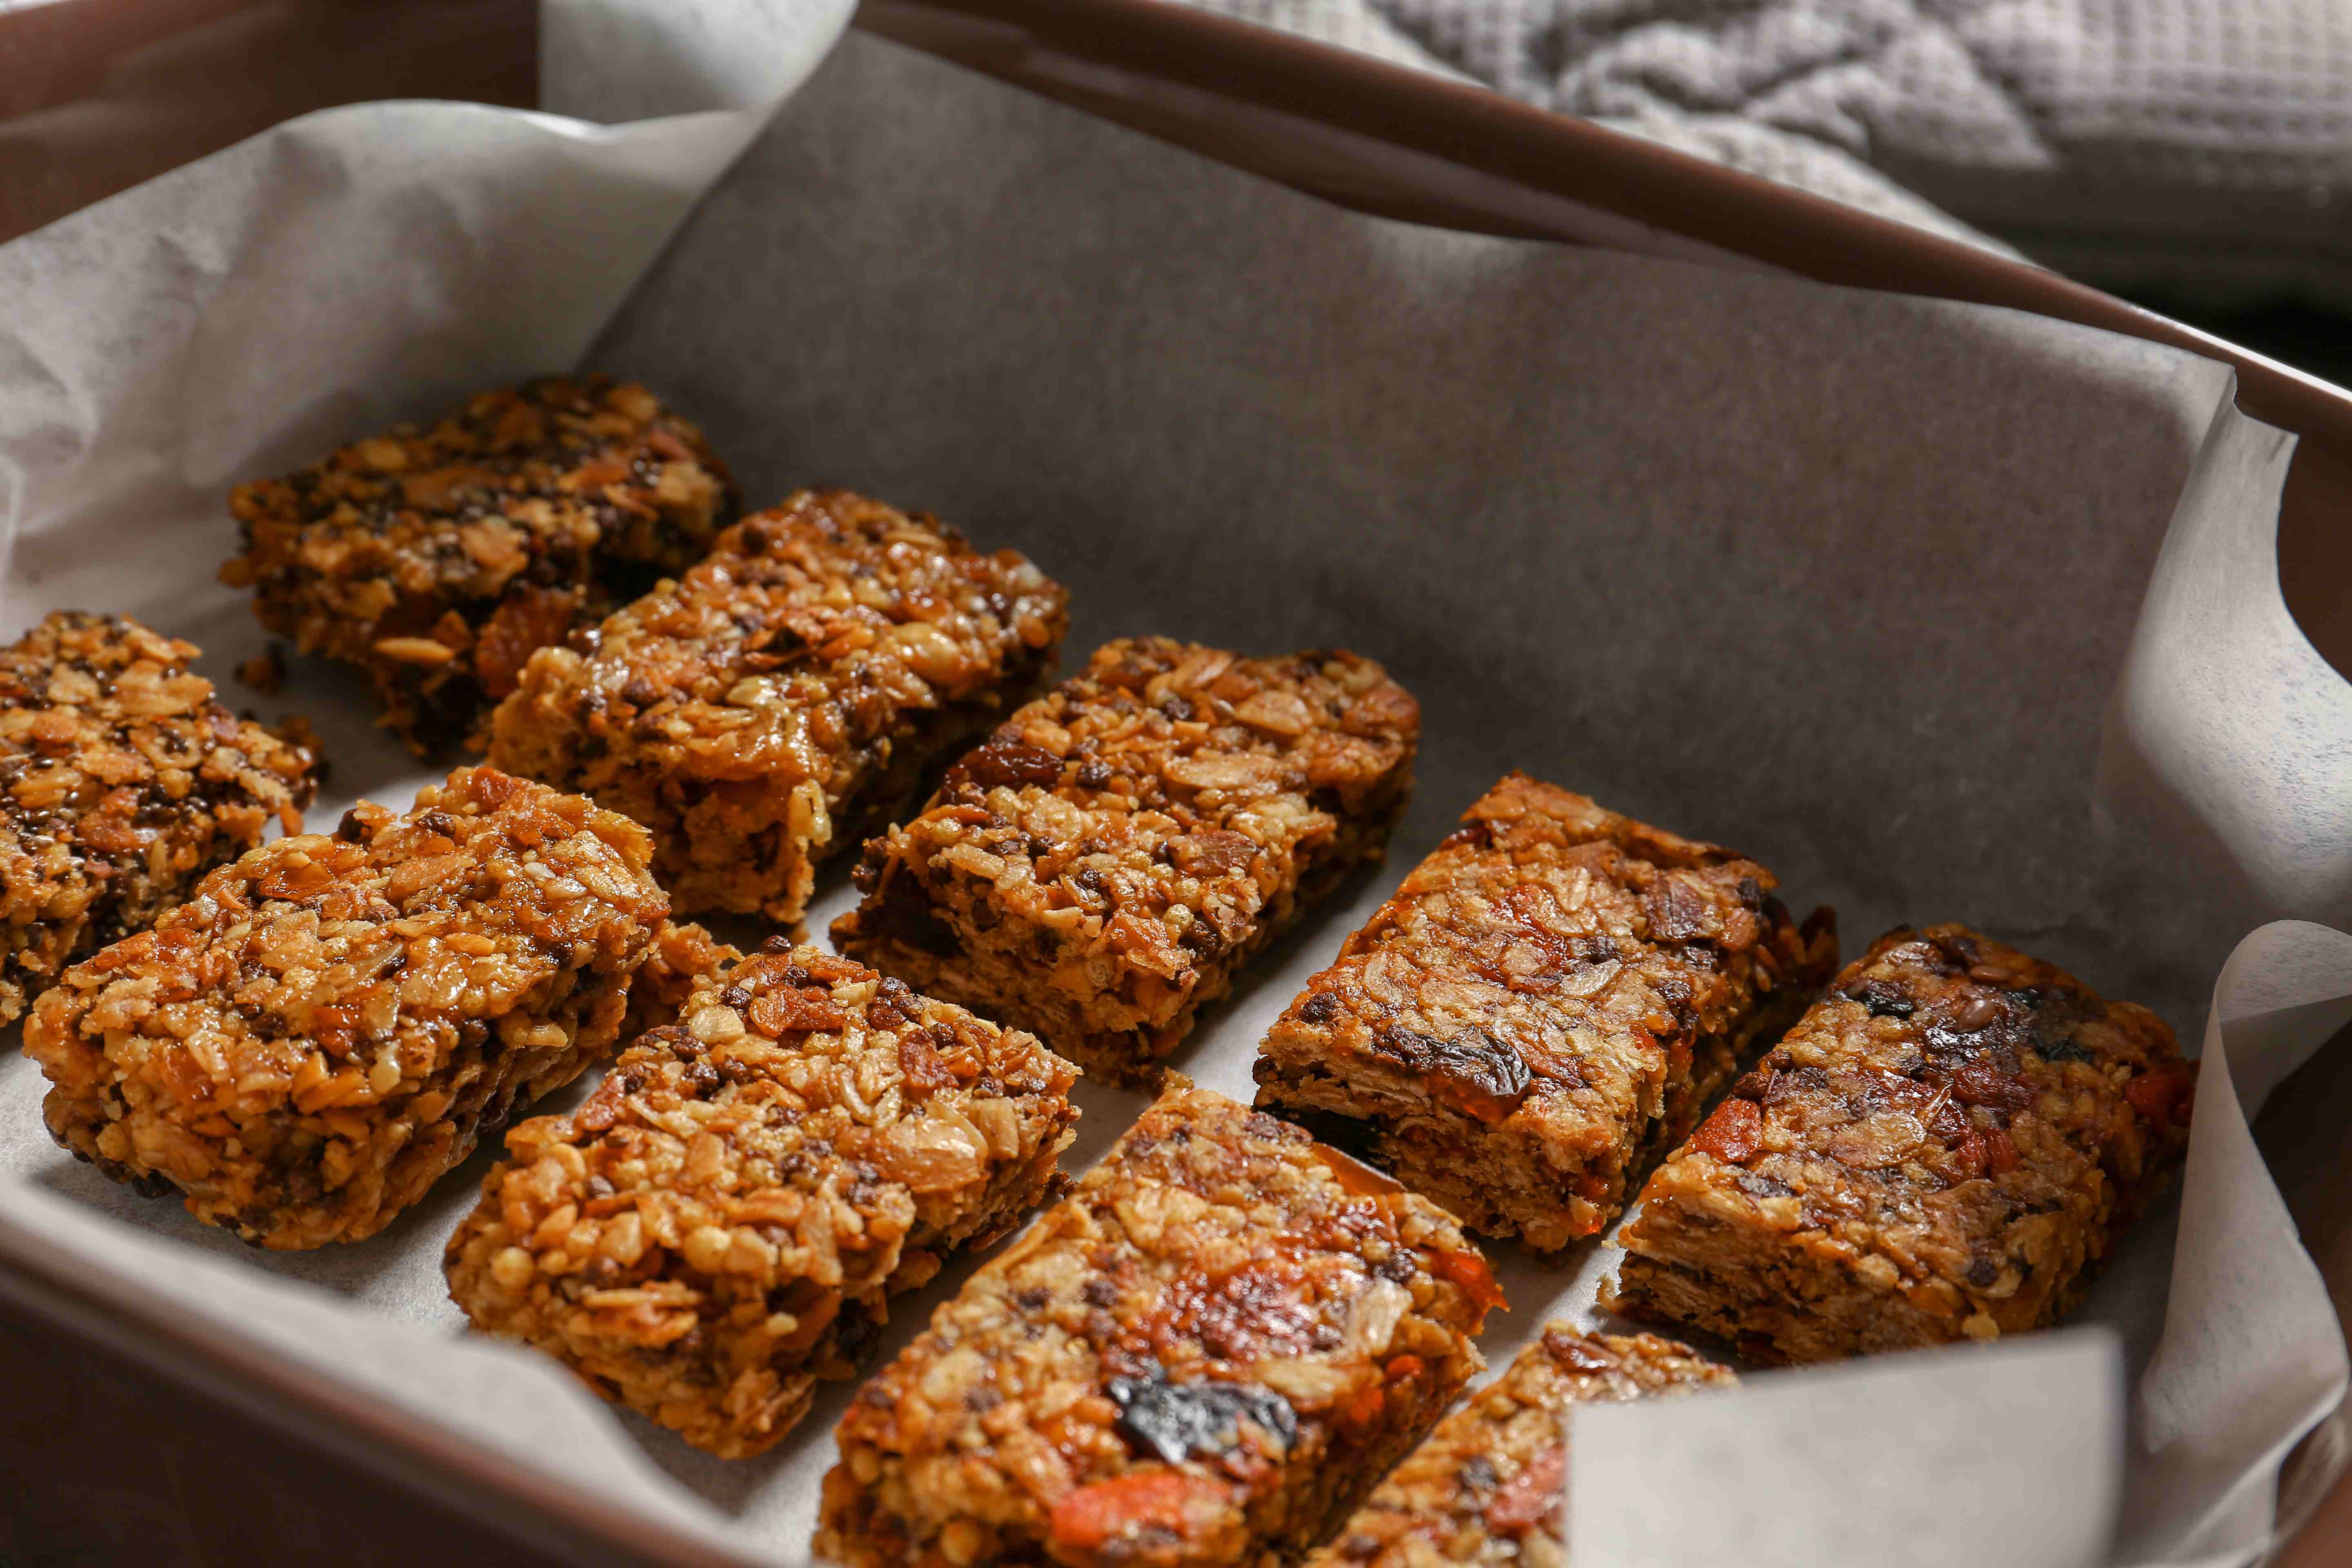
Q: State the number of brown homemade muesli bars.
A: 10